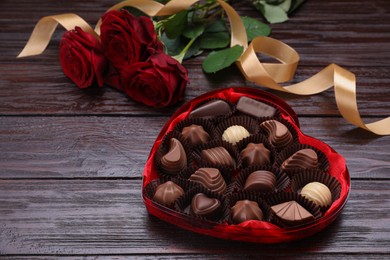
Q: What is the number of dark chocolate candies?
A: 14